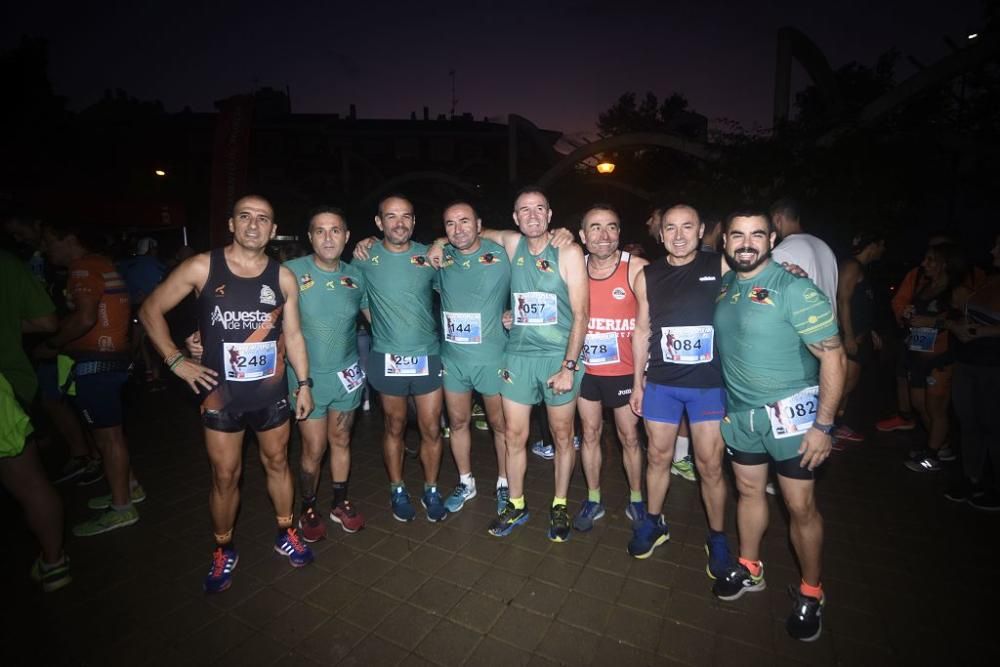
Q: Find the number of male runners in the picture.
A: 8